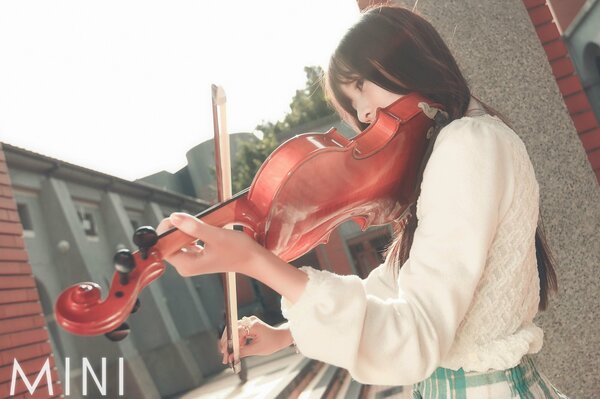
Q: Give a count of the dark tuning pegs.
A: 4